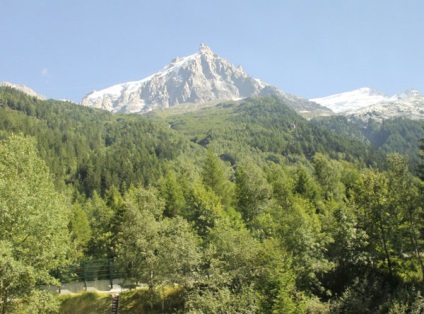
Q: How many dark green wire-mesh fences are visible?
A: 1